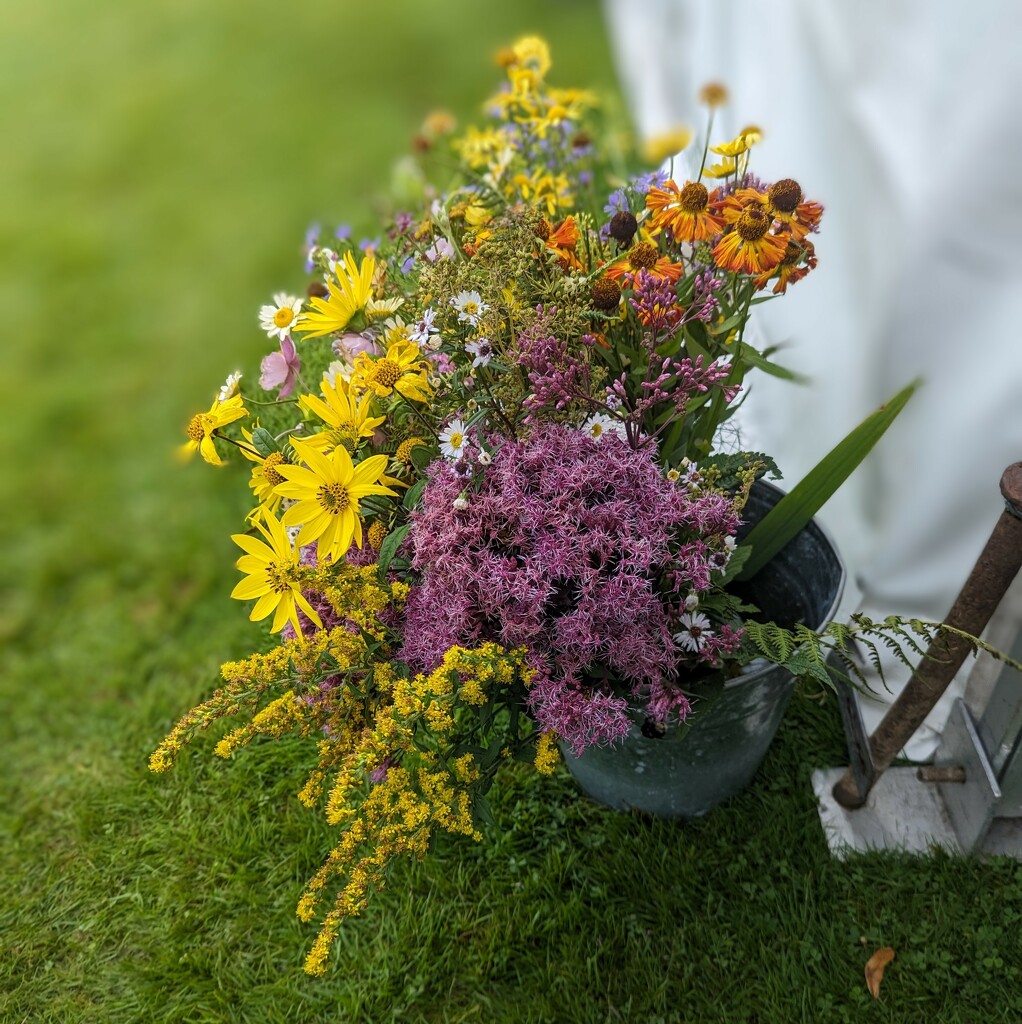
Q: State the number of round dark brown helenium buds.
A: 2